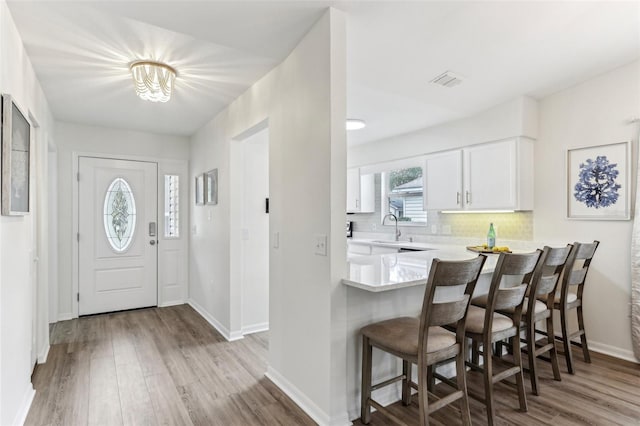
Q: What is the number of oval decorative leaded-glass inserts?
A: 1